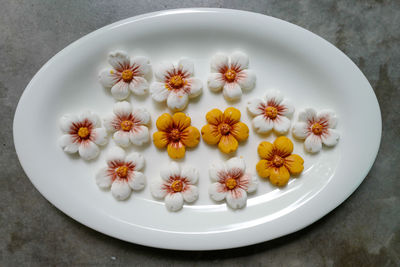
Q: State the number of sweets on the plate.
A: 13